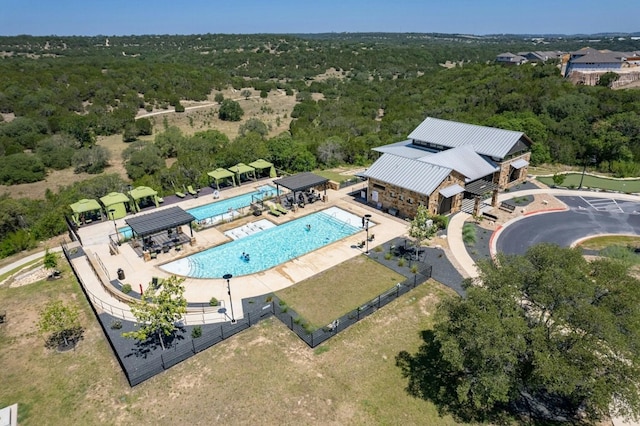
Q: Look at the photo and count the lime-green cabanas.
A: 6